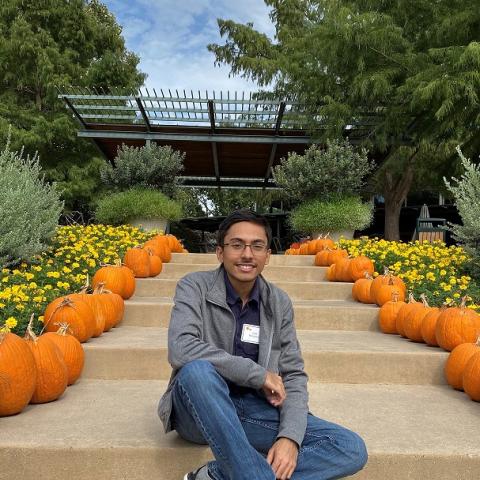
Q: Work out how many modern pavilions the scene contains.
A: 1